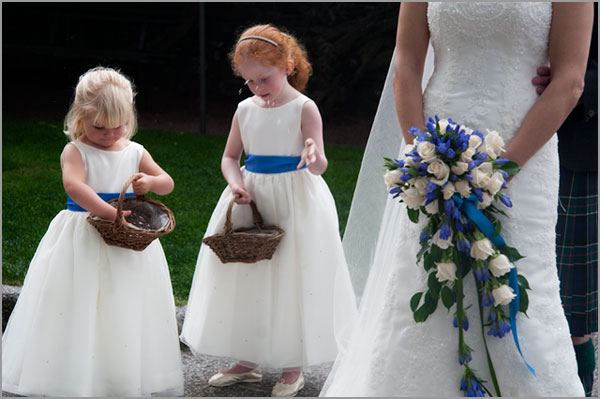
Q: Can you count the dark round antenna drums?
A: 0